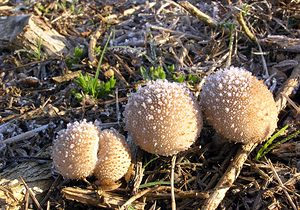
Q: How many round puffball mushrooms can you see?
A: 4